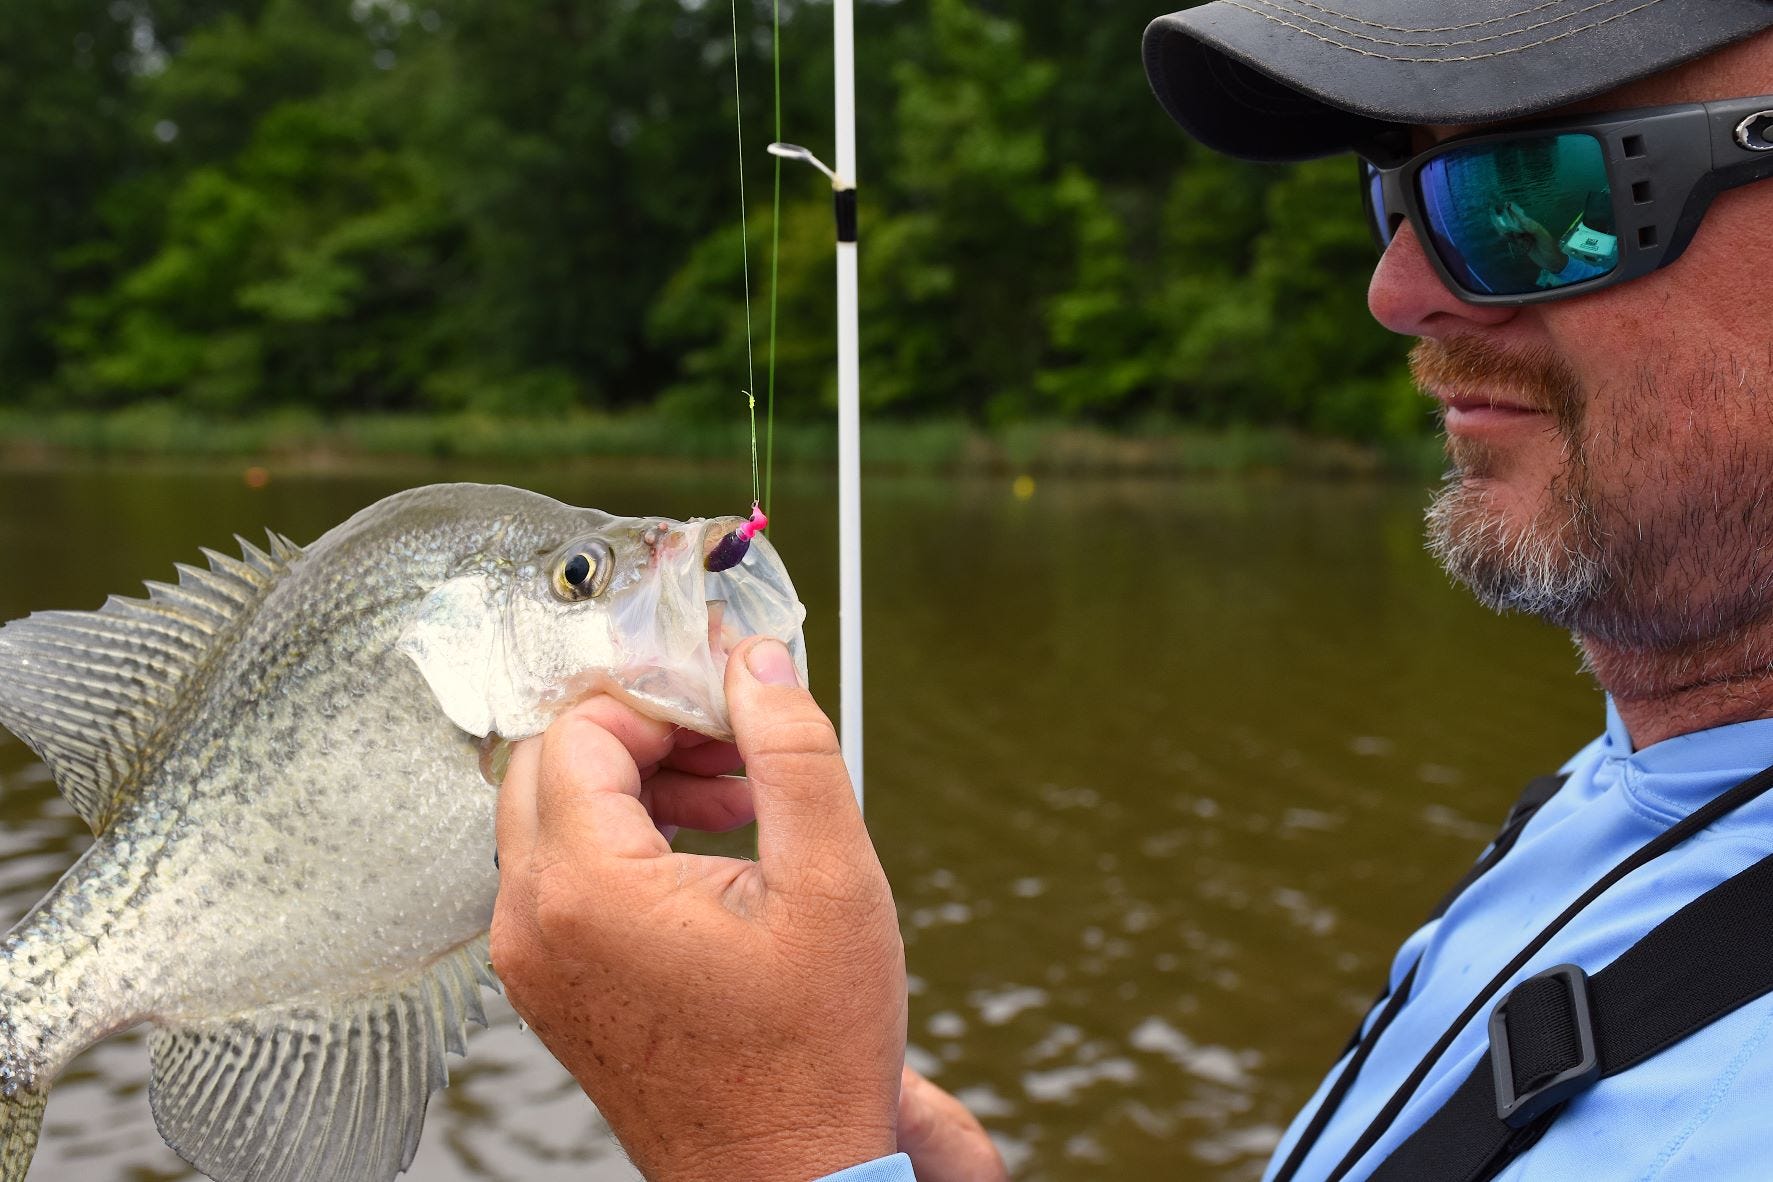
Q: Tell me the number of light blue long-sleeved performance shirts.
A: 1